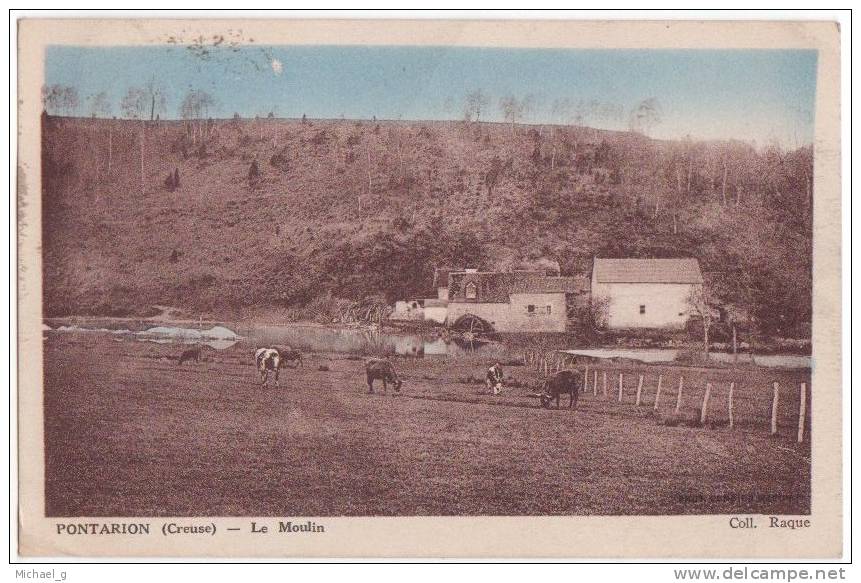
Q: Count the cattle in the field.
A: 6